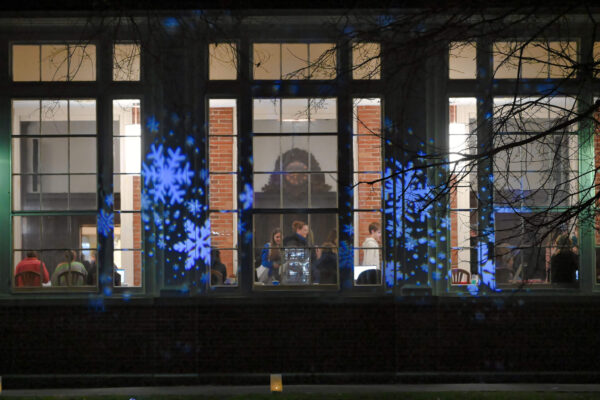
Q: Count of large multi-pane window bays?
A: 3